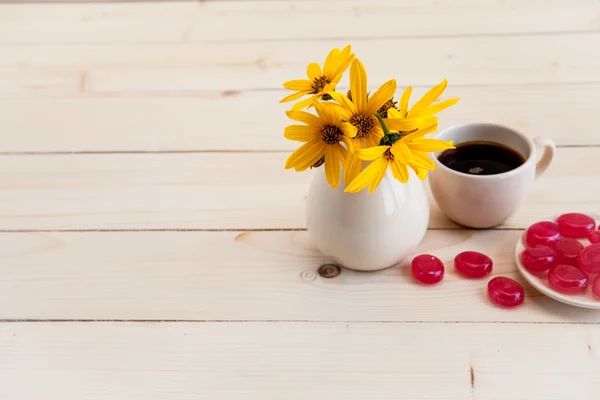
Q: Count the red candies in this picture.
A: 11